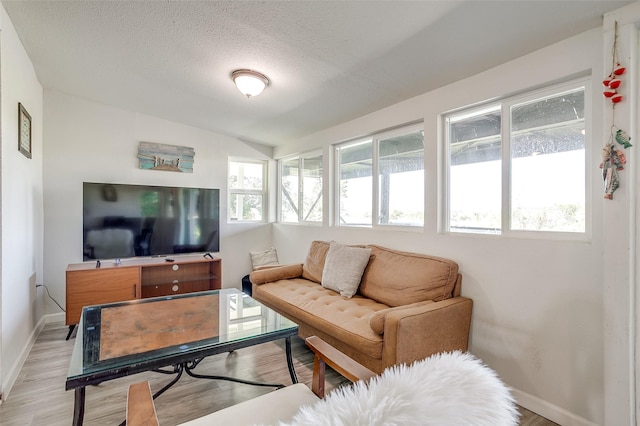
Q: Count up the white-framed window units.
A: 4